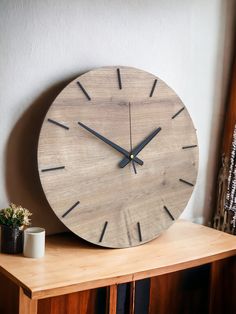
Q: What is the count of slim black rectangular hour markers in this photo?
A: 12